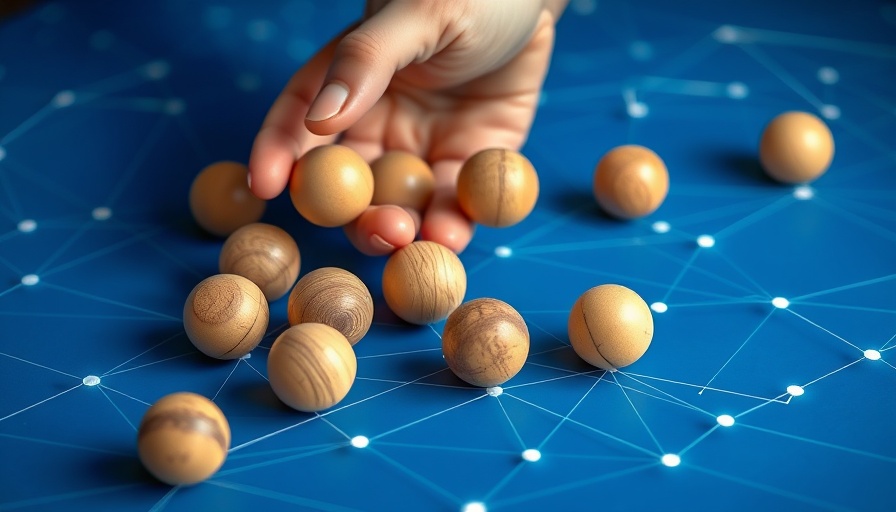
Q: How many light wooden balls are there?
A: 14